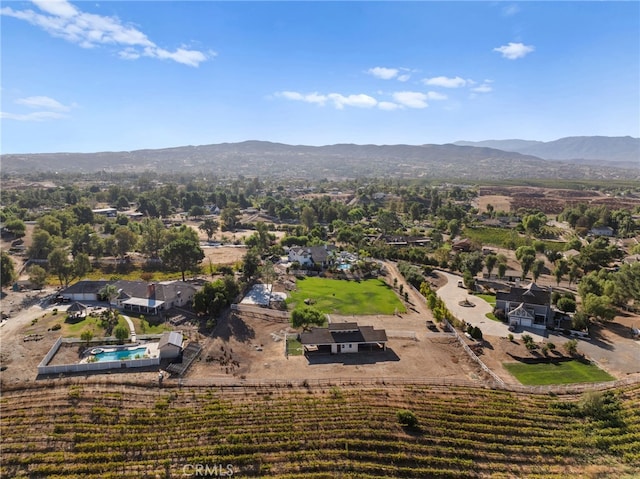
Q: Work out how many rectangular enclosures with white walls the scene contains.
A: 1